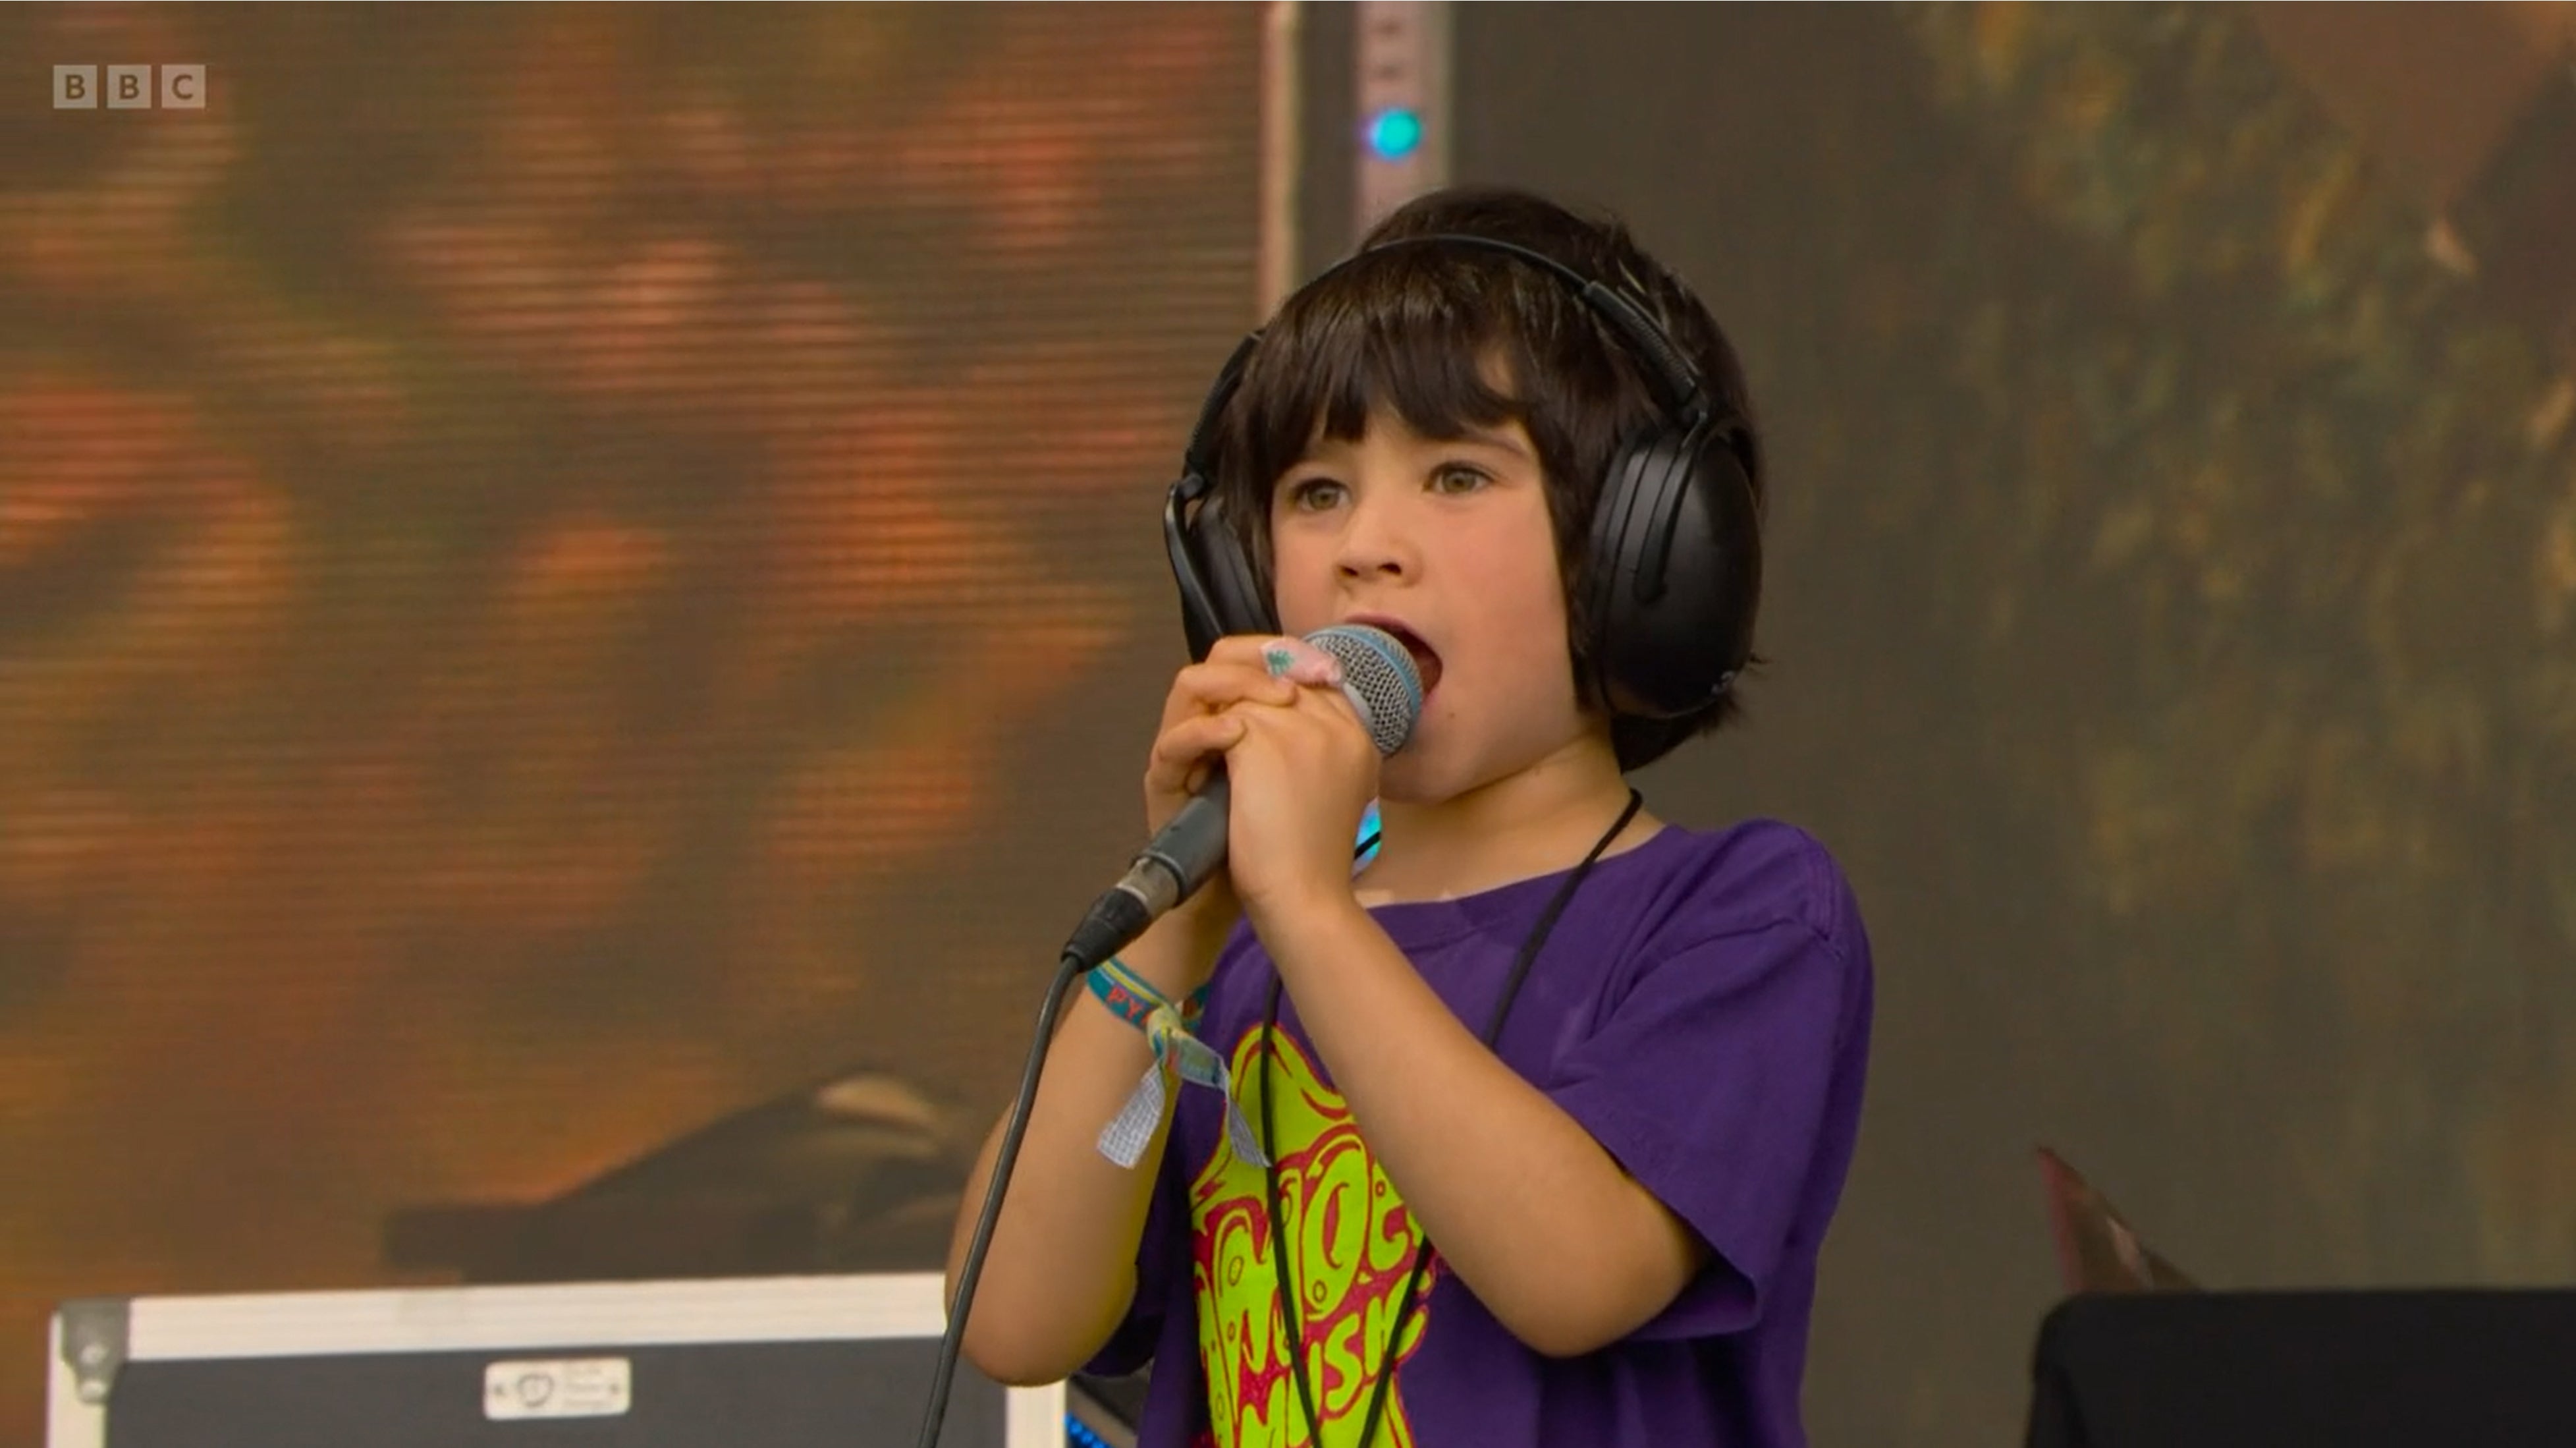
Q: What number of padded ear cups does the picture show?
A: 2